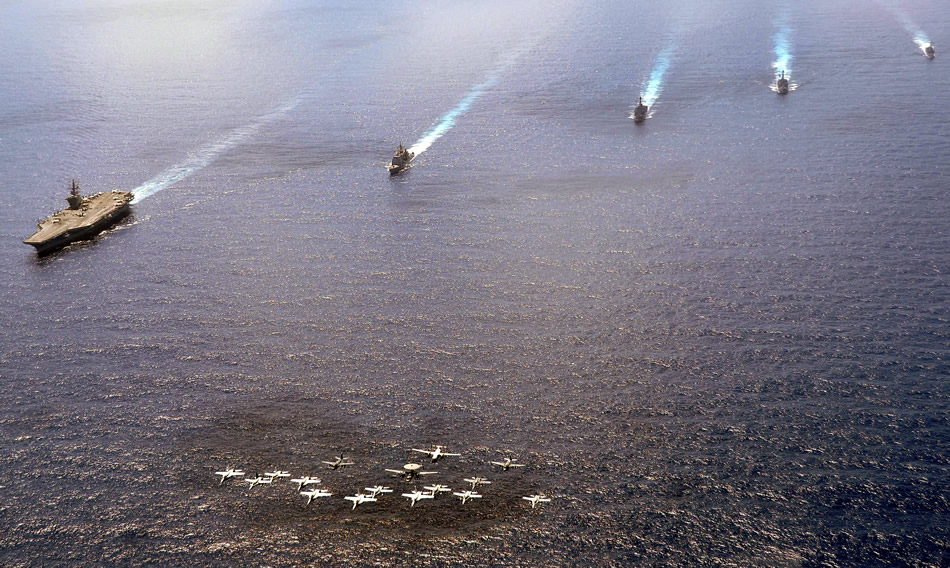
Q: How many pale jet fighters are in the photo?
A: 12